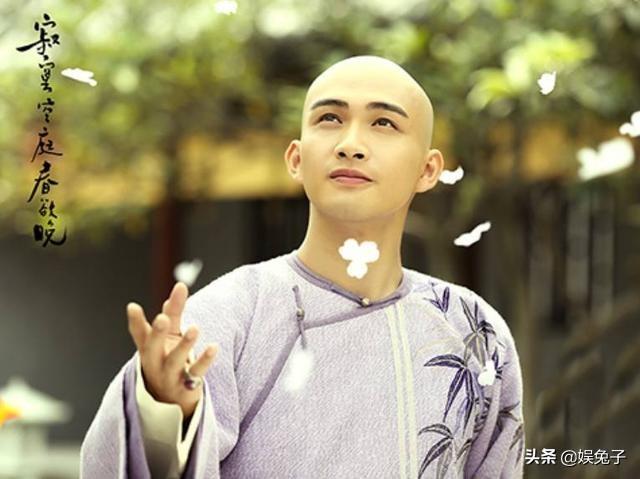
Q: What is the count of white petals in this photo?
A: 11